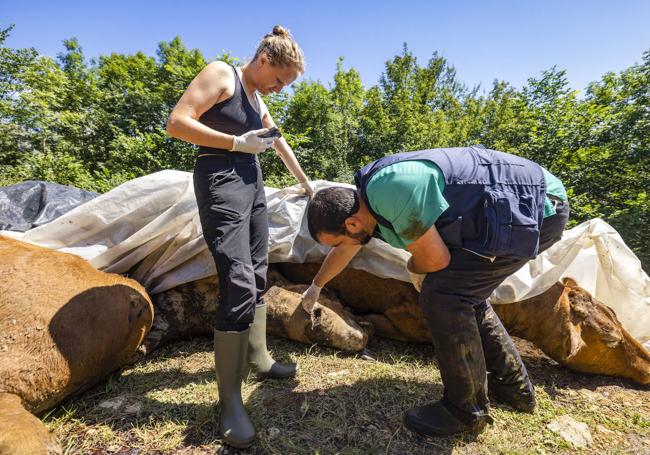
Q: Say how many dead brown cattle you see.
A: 3